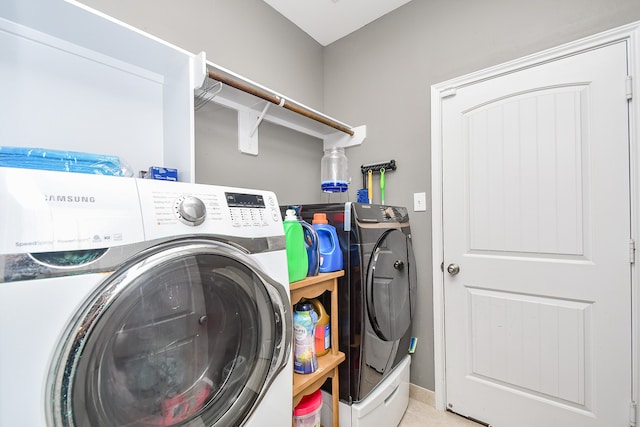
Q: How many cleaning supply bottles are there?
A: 5